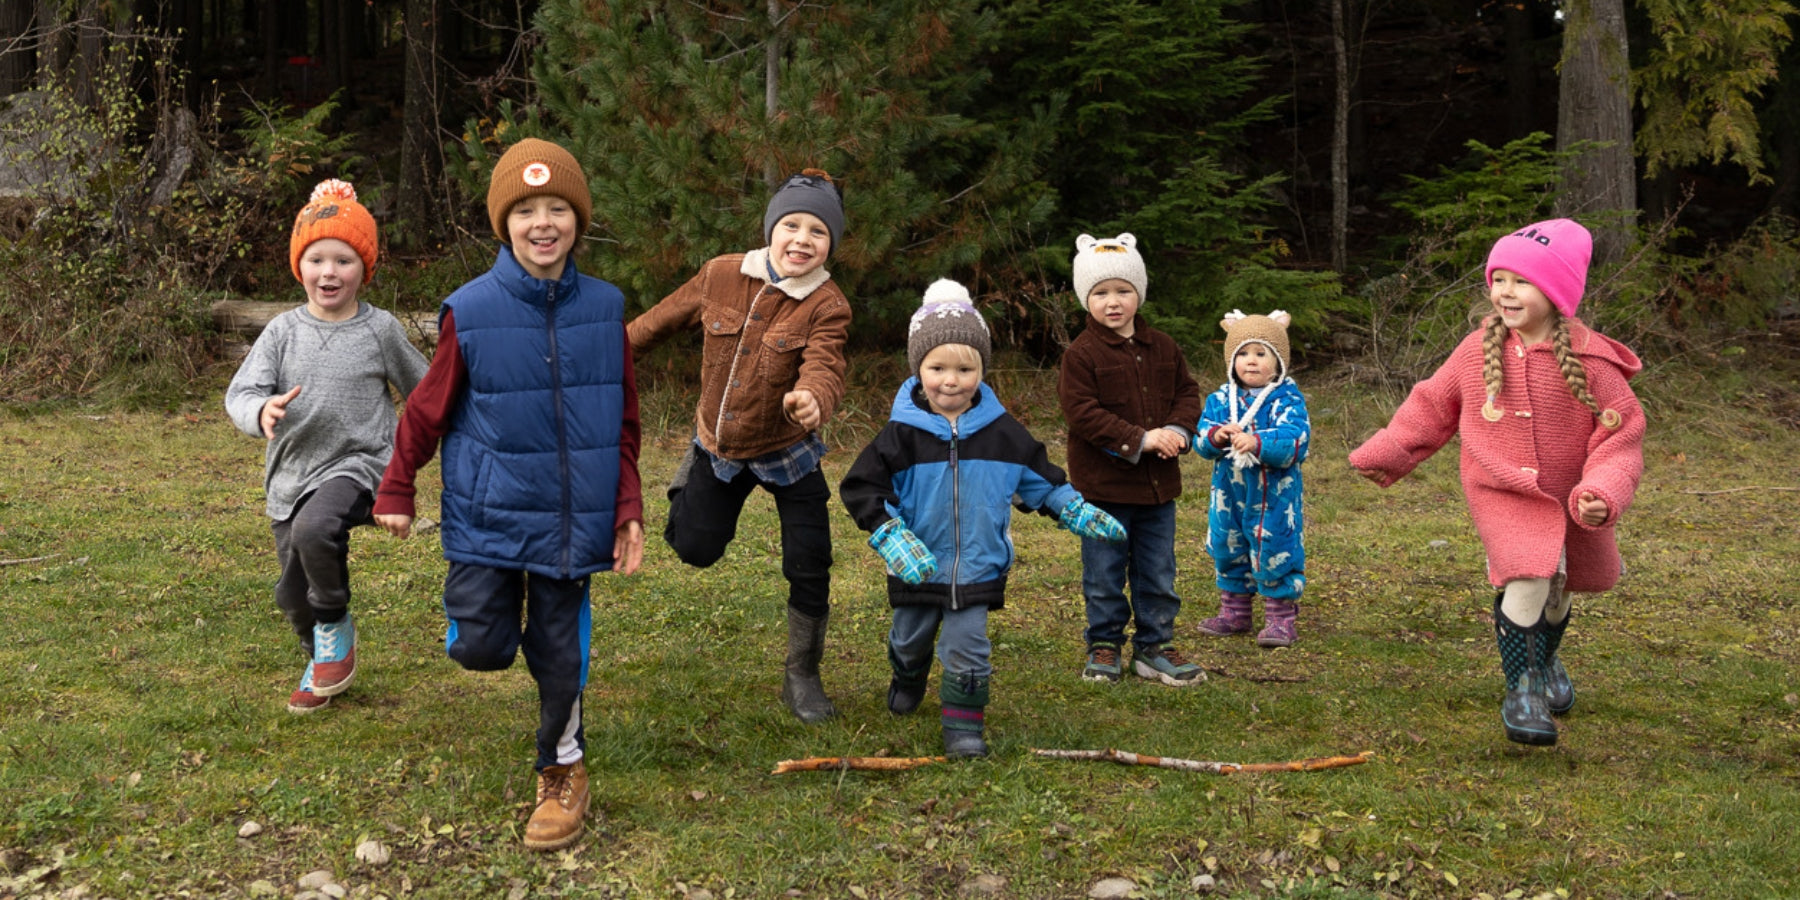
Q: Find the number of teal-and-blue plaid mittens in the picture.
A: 2